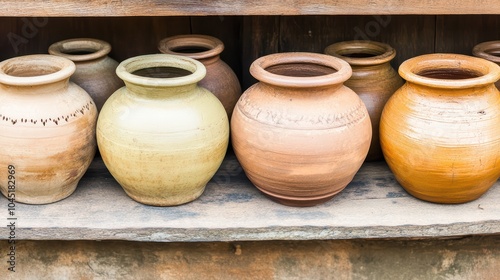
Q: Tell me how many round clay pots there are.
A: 8